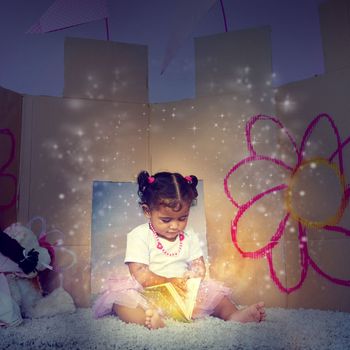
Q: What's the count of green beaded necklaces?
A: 0